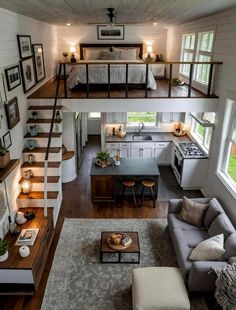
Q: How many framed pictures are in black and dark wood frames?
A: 7